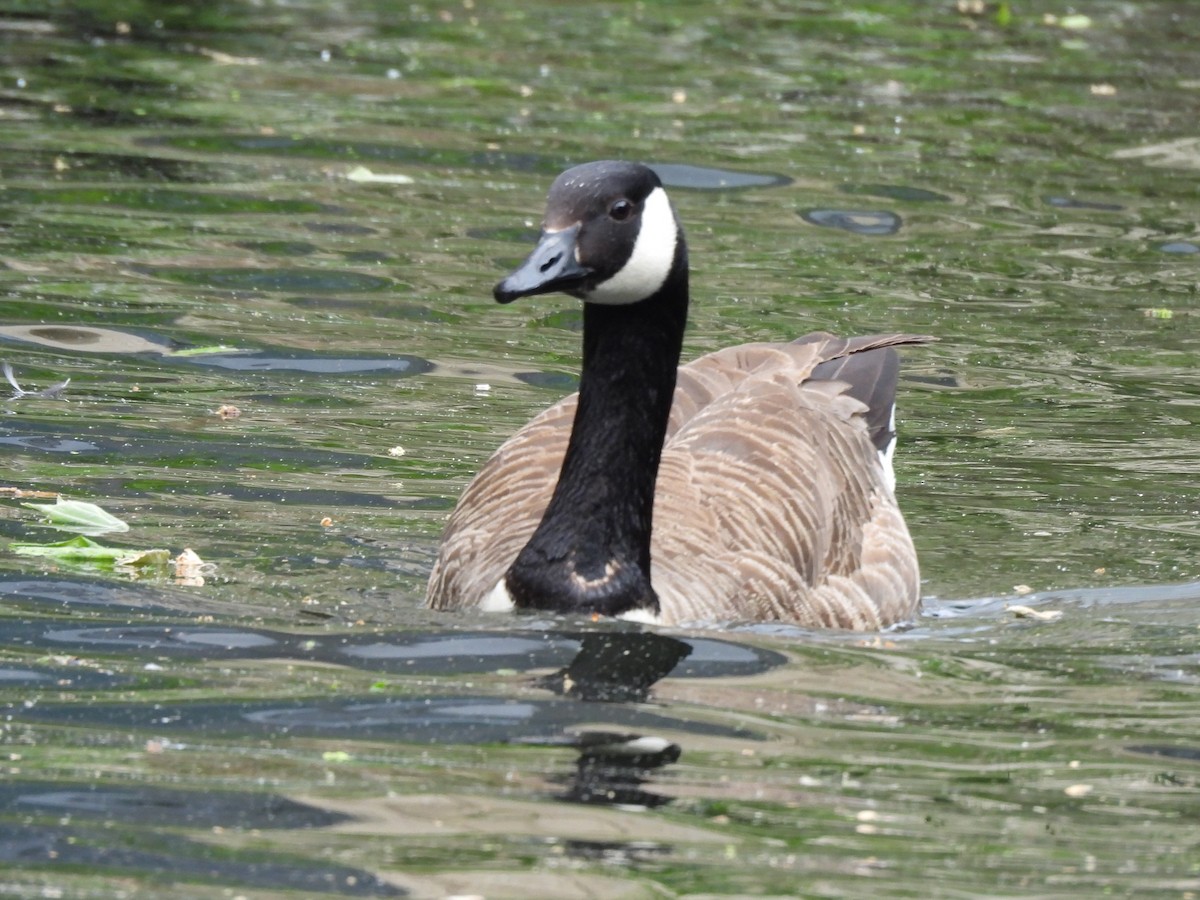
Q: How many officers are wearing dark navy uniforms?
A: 0